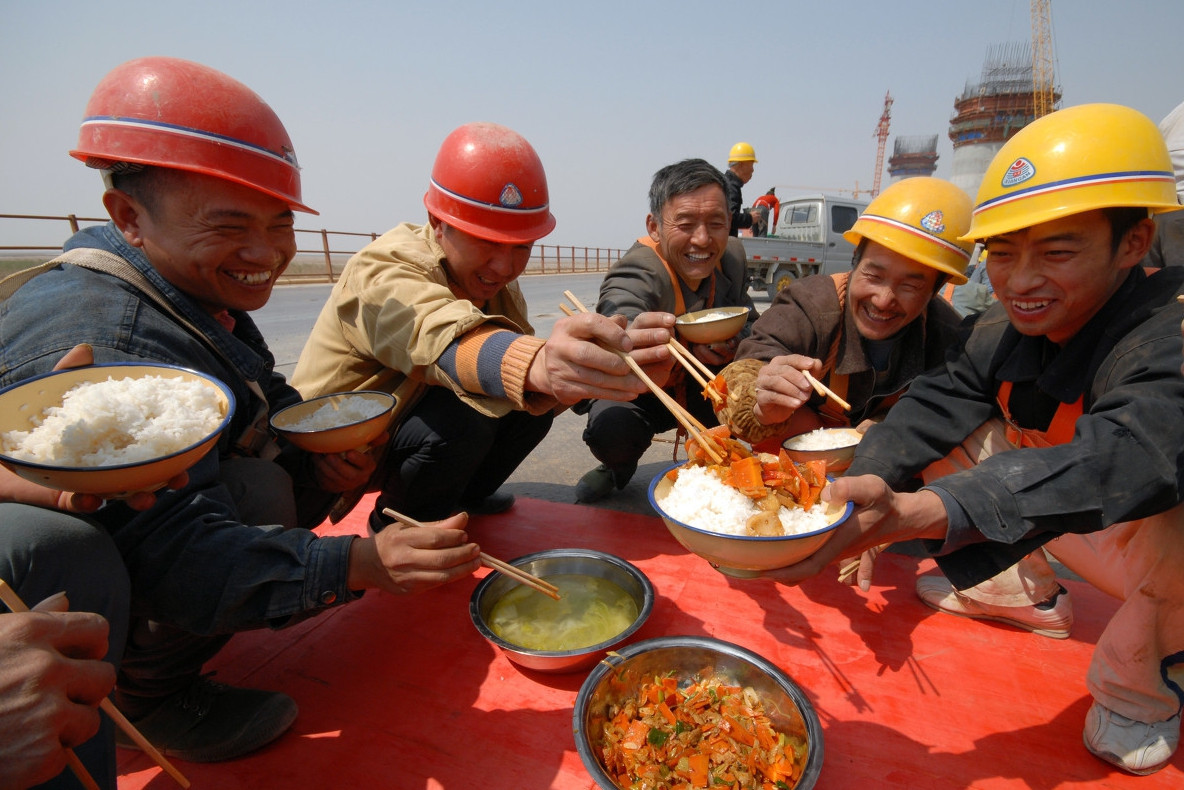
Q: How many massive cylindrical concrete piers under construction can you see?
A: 2